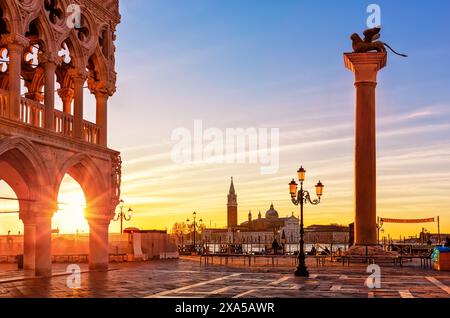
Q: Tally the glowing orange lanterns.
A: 3